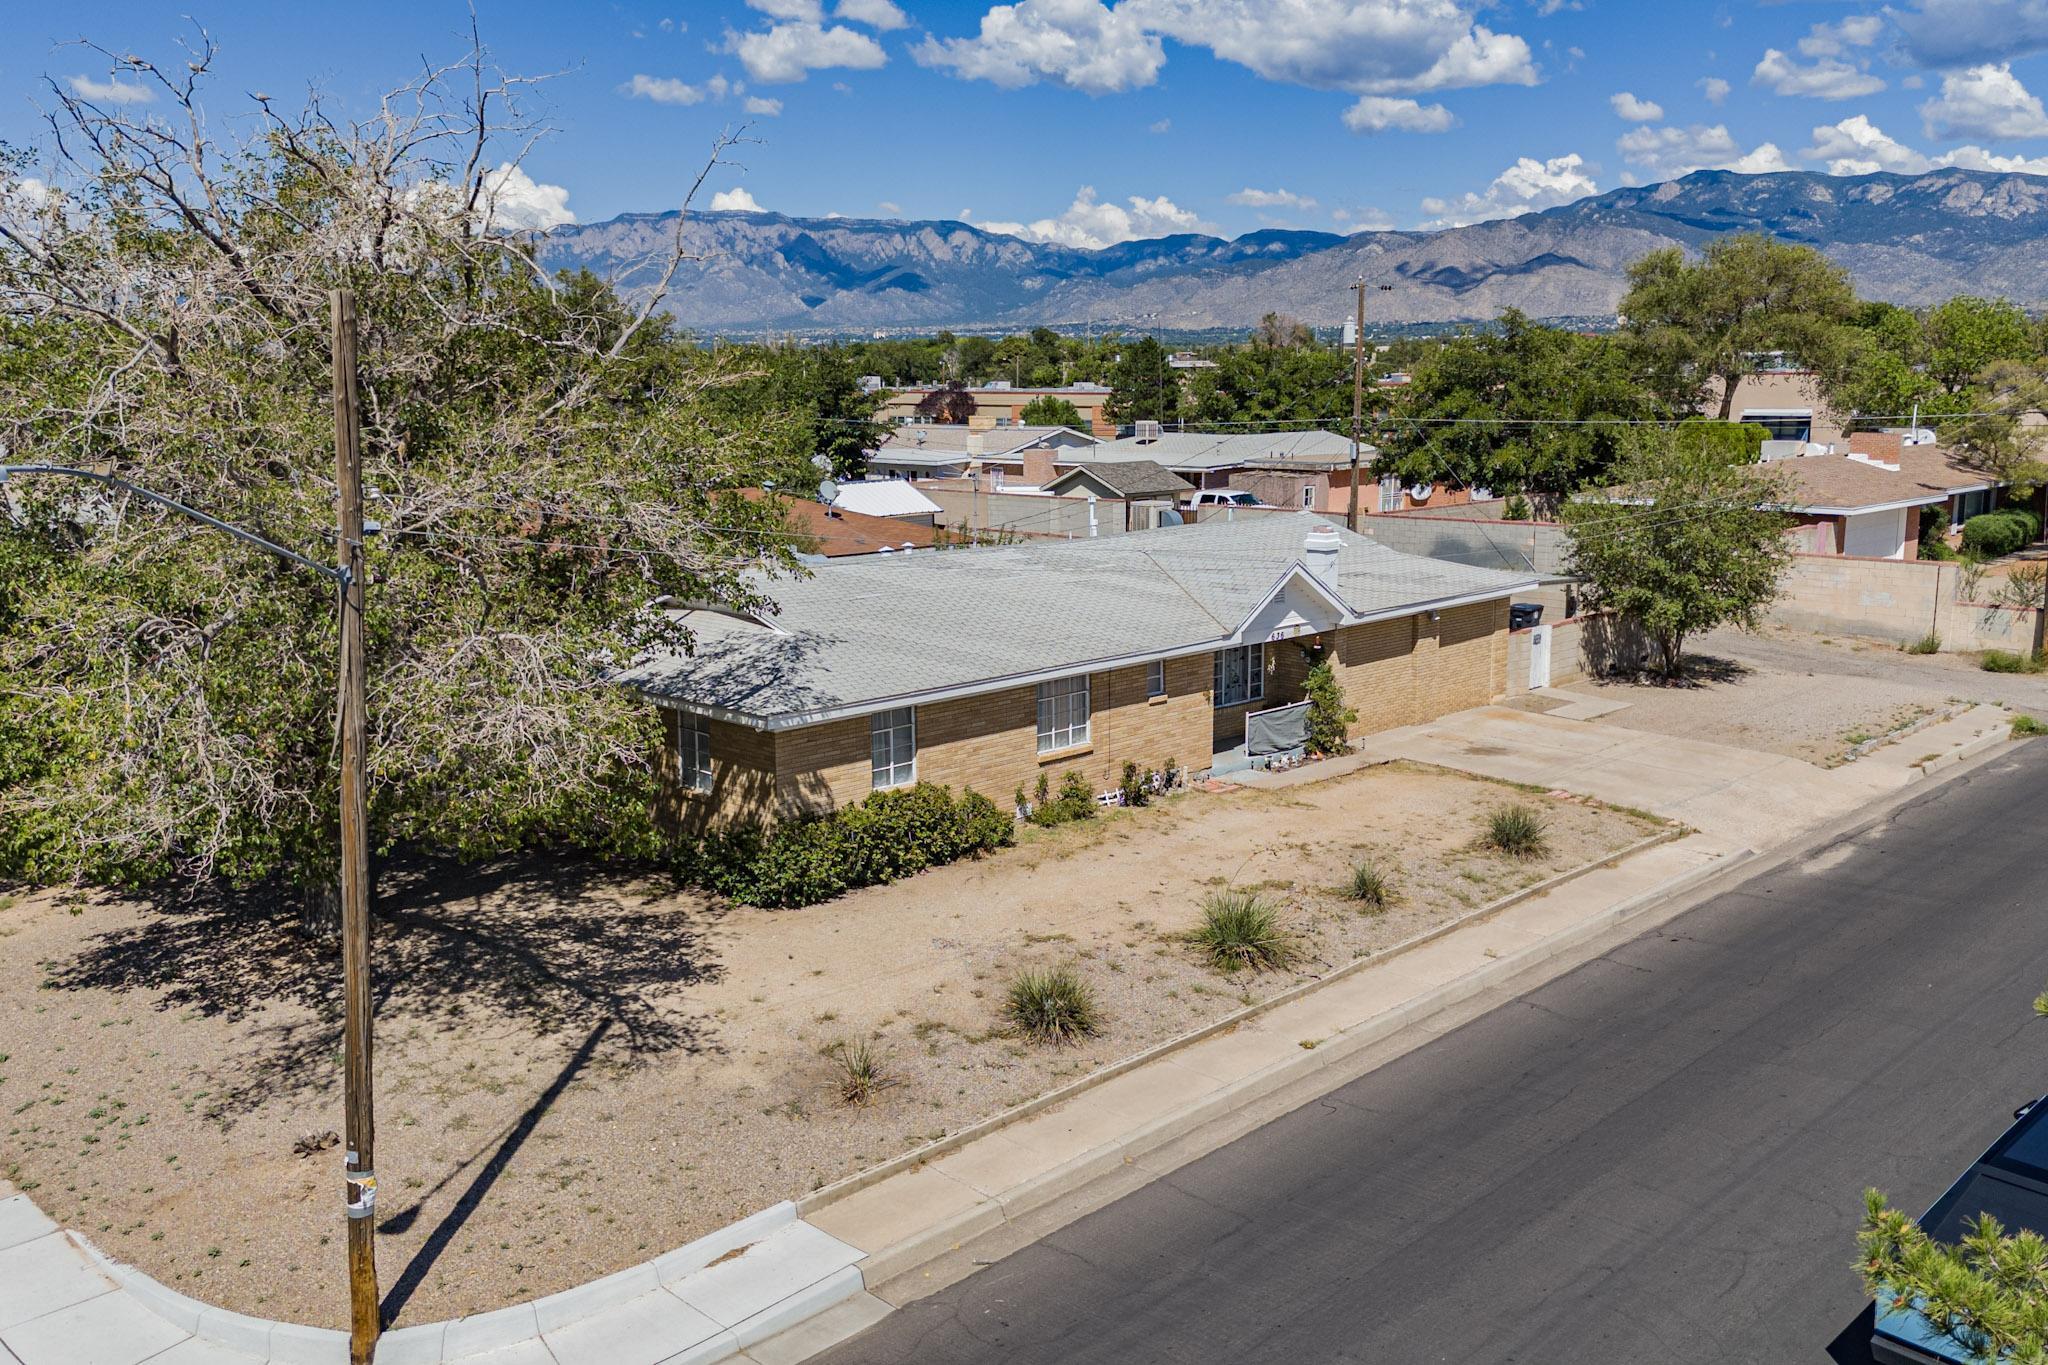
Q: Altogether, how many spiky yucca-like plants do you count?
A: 5